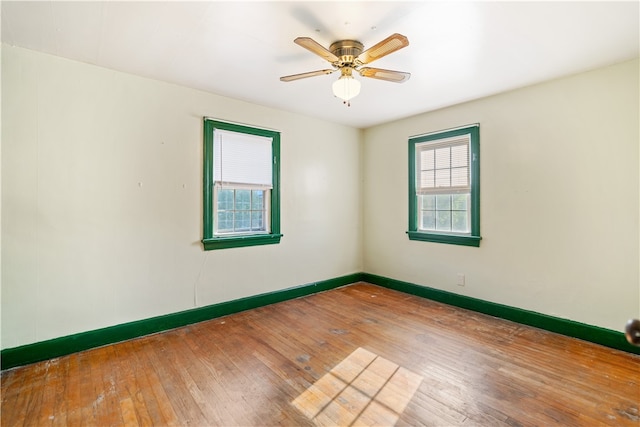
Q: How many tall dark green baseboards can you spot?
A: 2